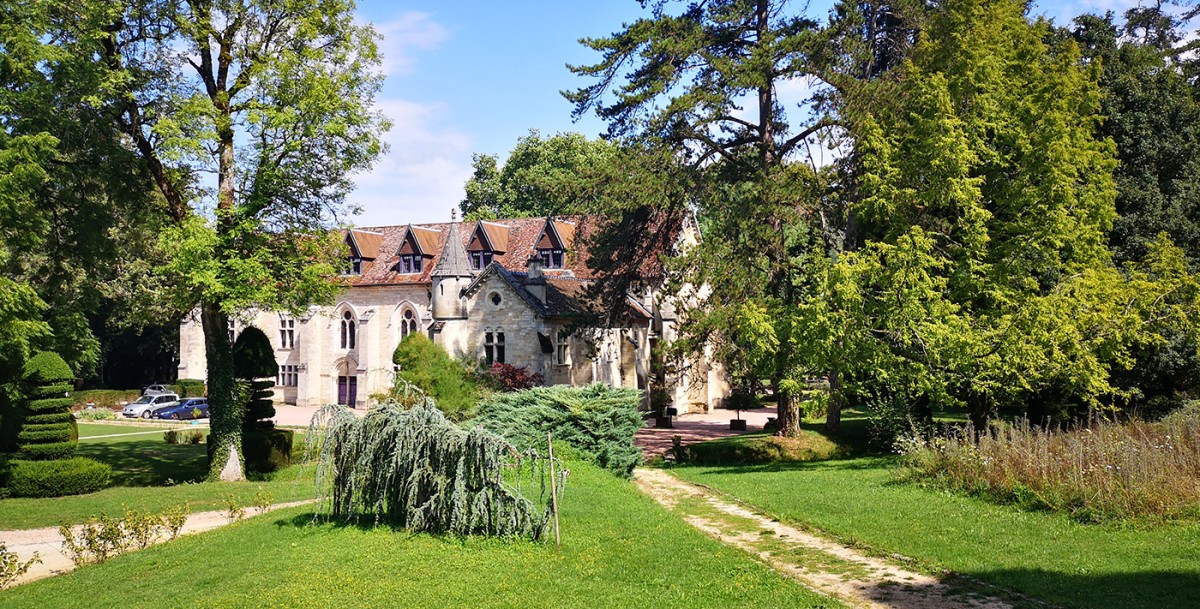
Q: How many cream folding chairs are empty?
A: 0